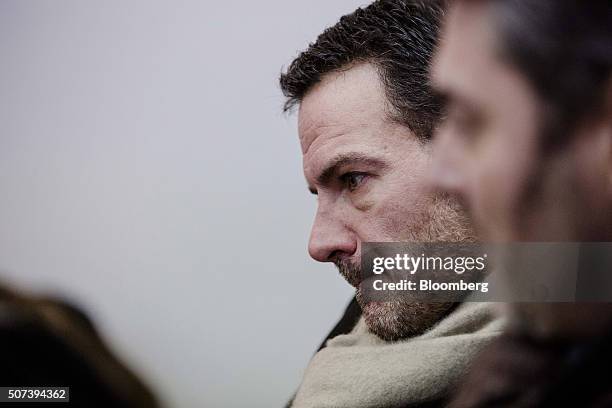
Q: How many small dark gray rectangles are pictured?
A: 1